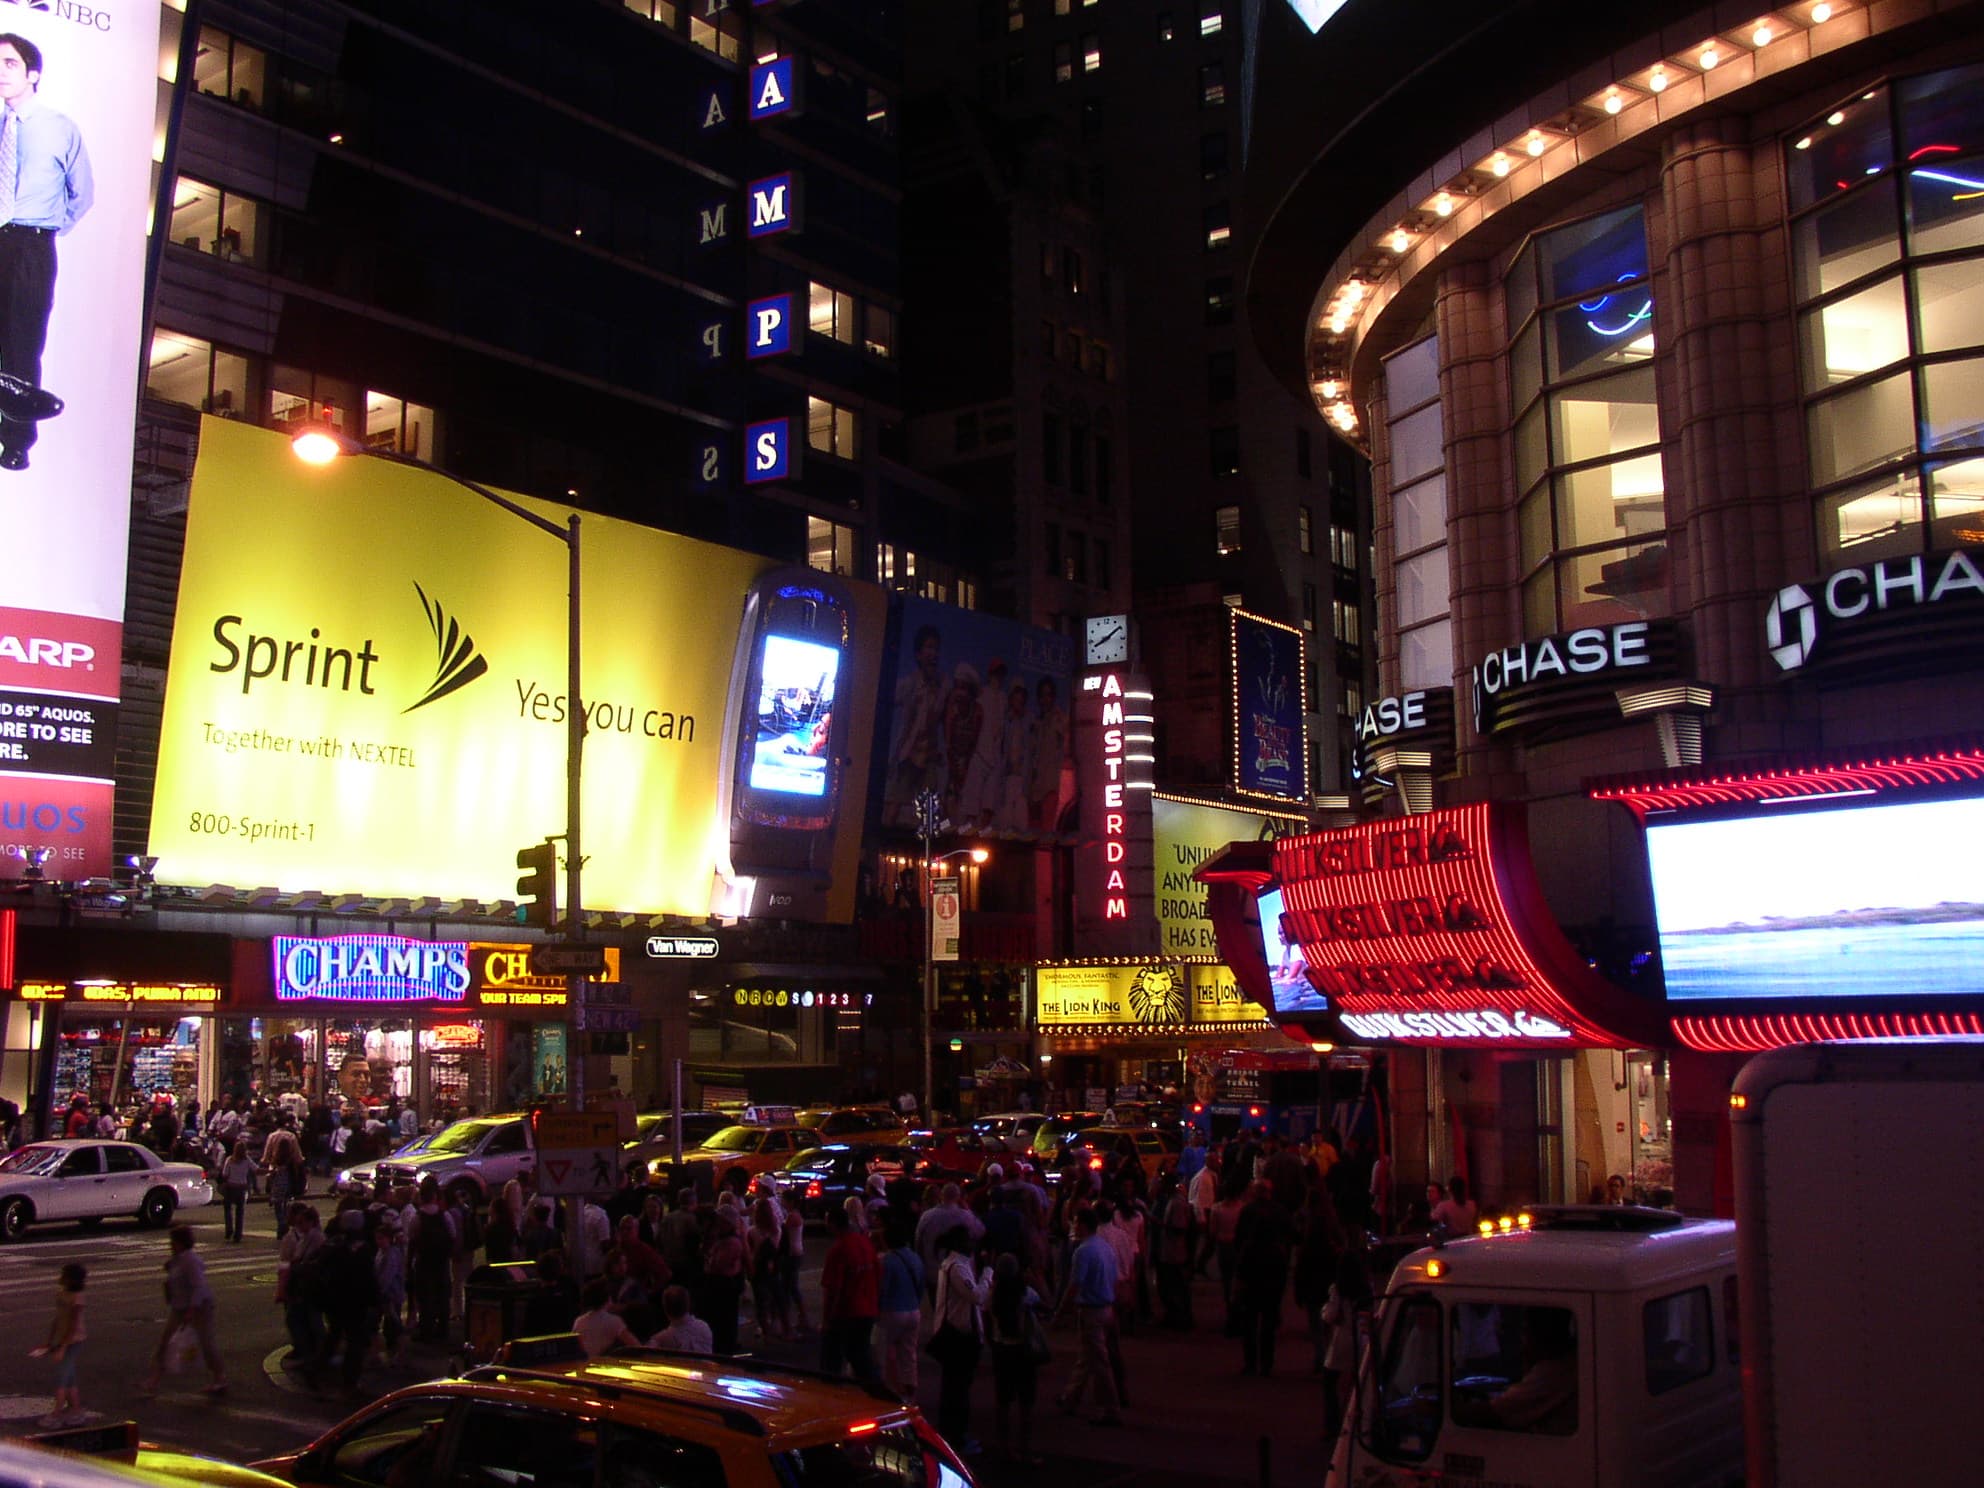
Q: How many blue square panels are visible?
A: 4